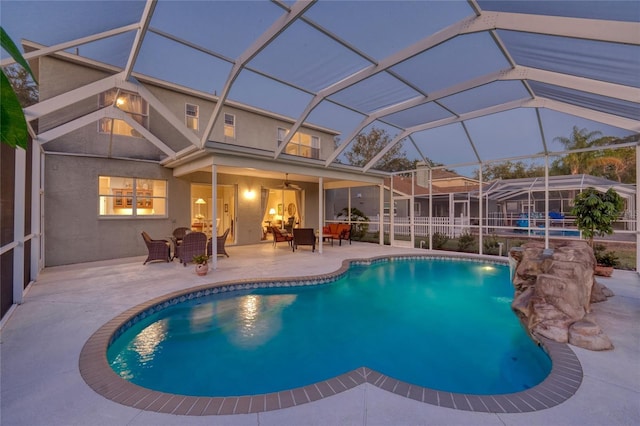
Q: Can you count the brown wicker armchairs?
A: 4